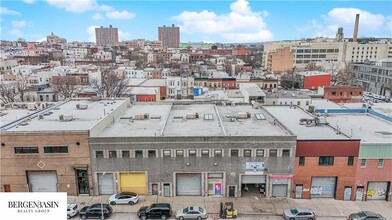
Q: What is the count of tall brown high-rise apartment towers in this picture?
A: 2